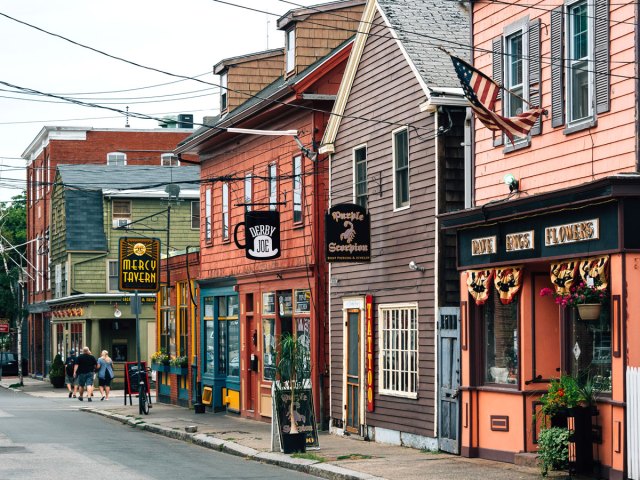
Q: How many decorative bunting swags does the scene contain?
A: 4